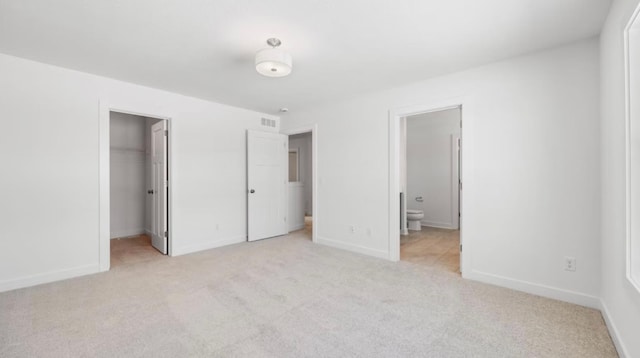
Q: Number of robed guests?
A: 0